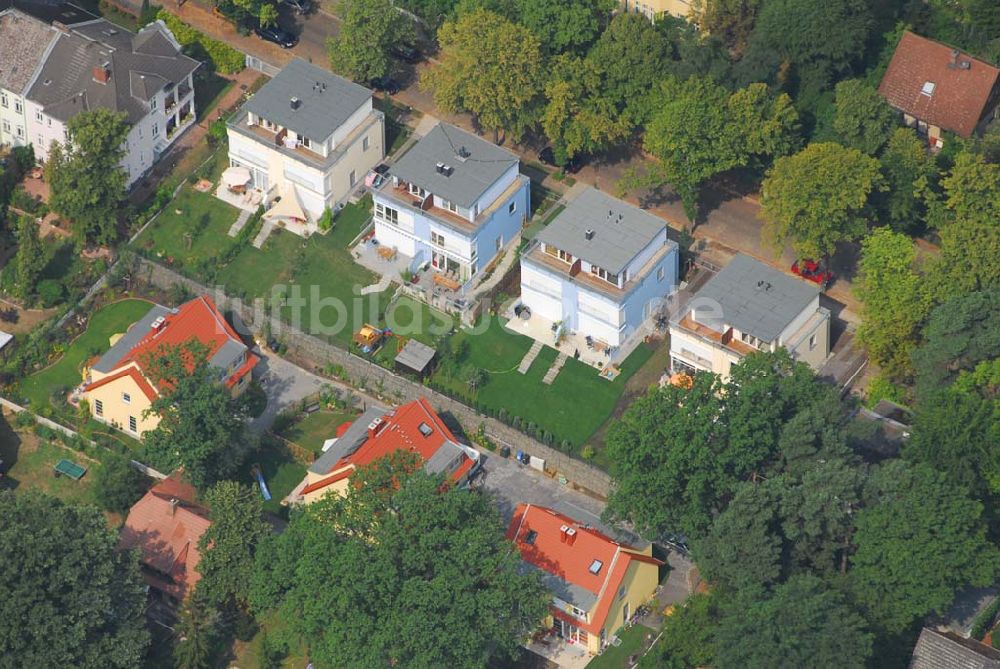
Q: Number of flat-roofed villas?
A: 4